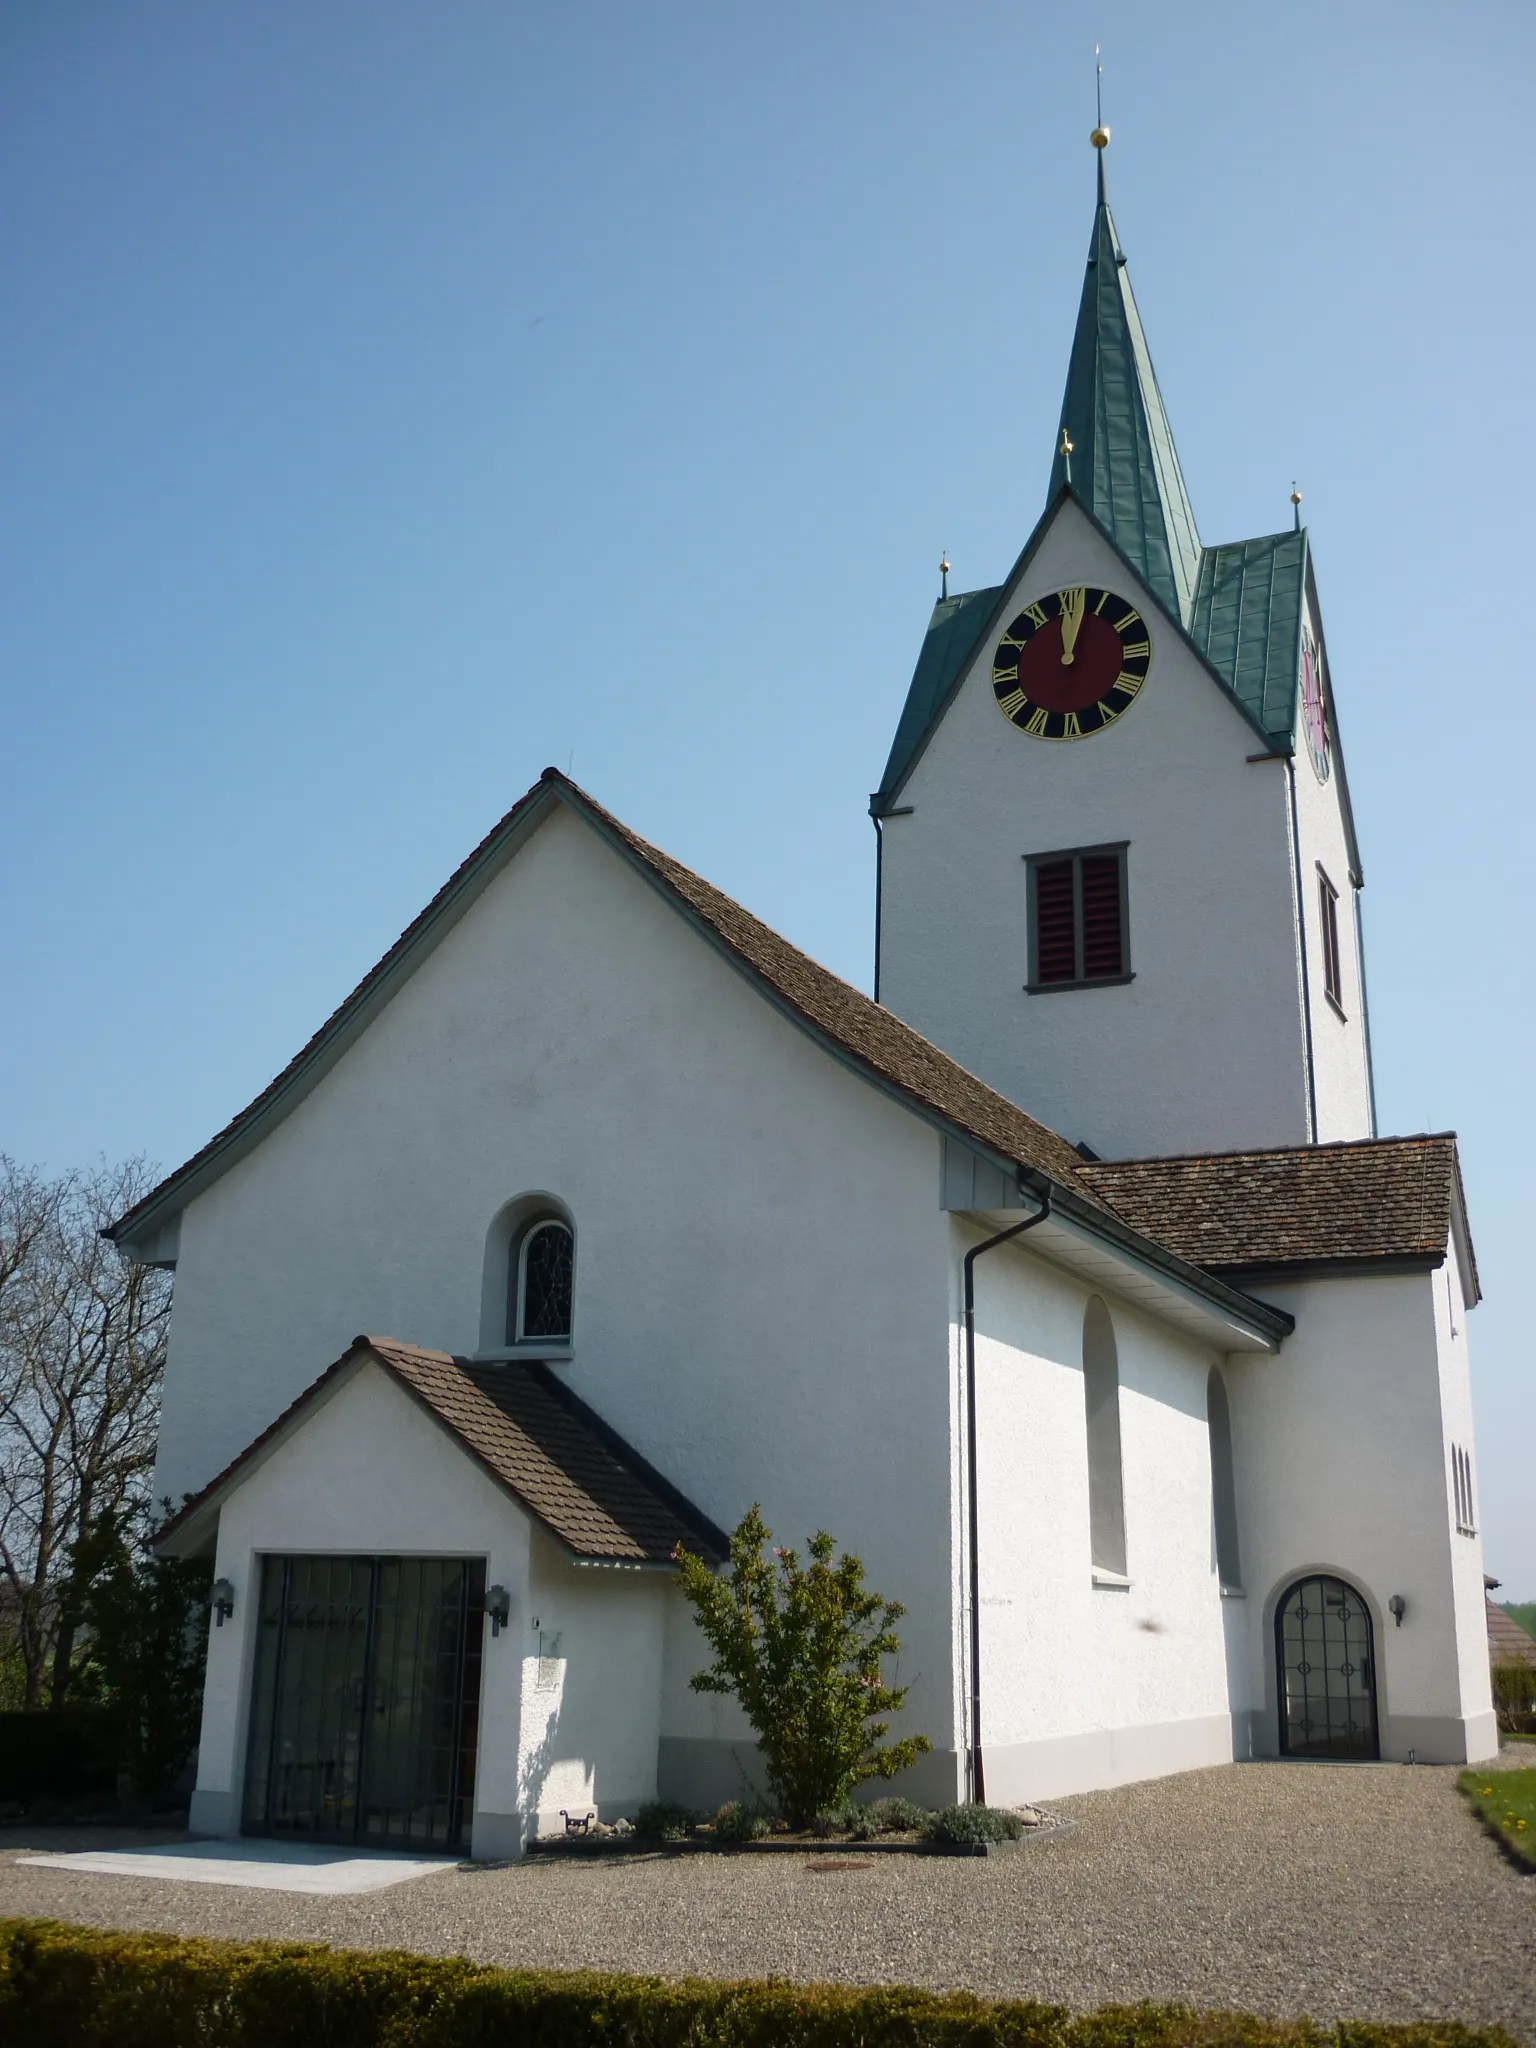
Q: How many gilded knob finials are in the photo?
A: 4